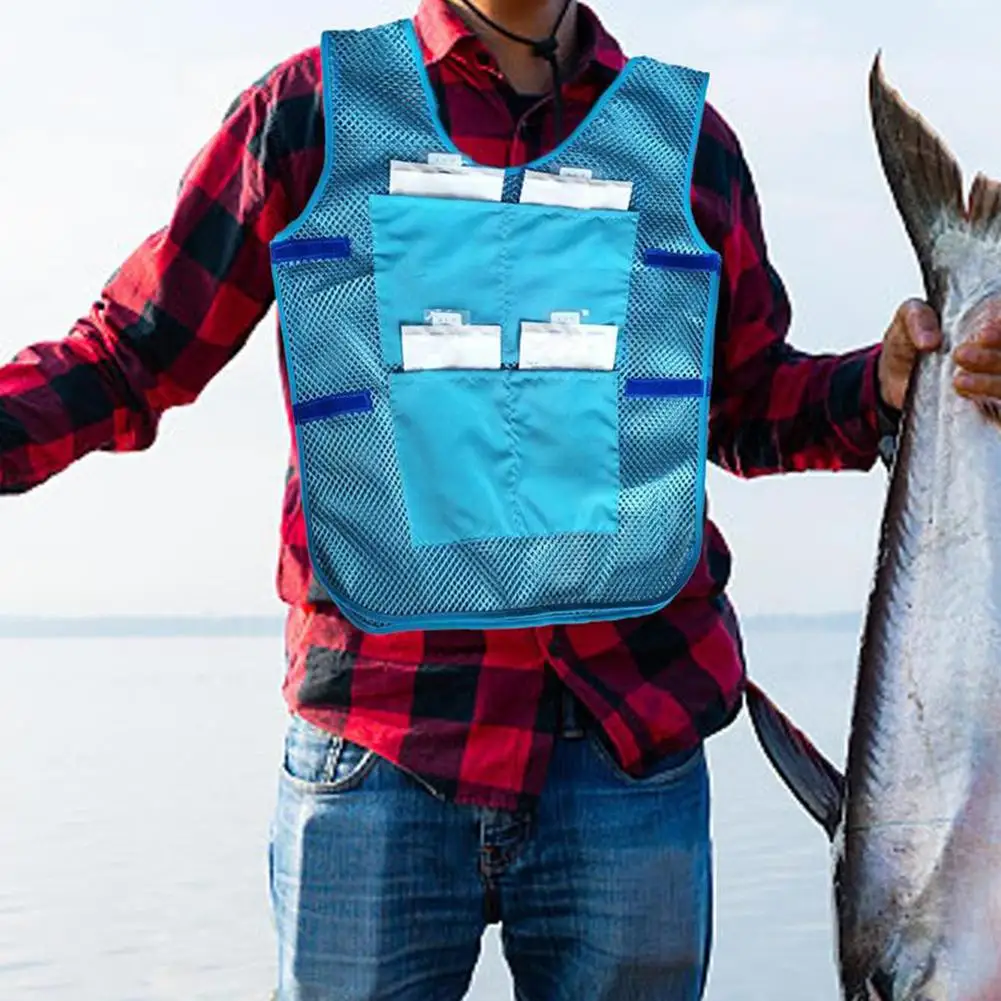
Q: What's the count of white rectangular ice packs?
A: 4